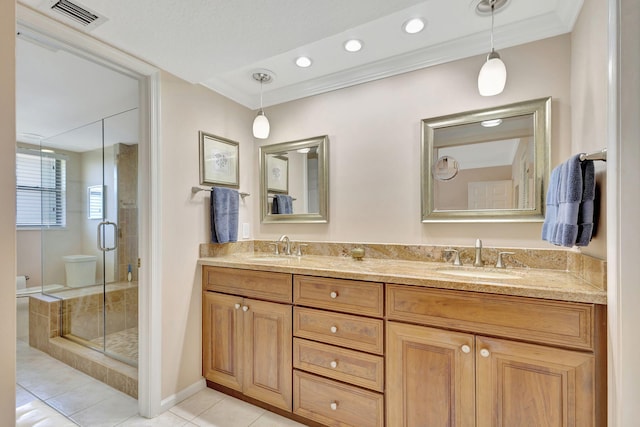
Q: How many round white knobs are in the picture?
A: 8